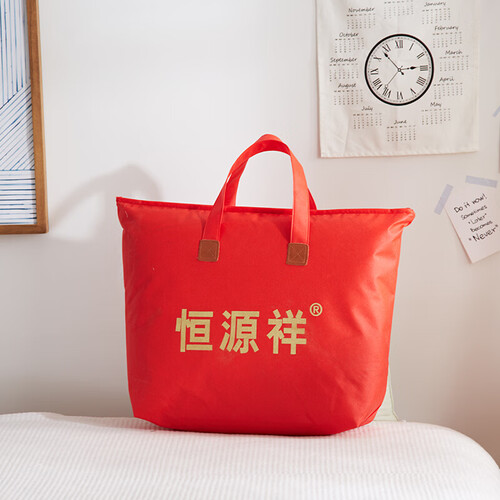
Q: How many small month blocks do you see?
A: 12